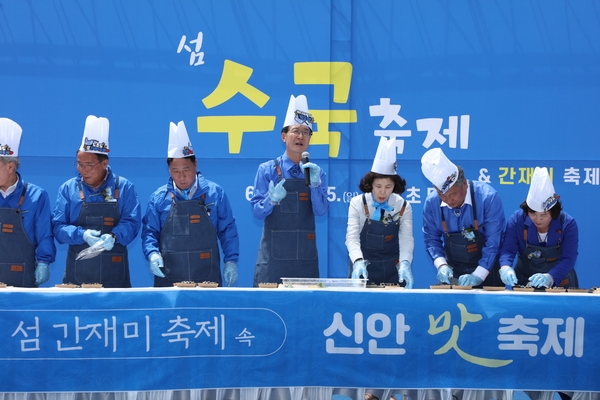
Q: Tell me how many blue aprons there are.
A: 7